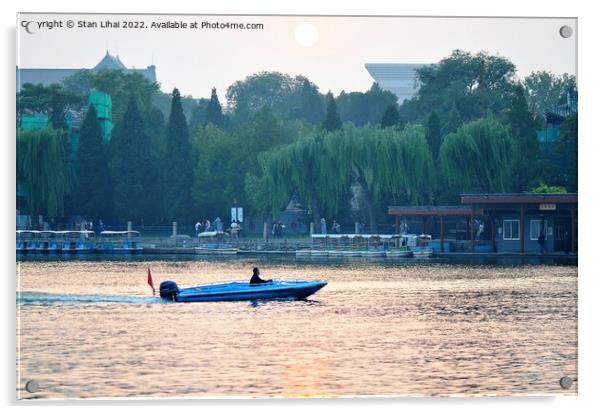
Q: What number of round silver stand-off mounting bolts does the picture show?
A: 4